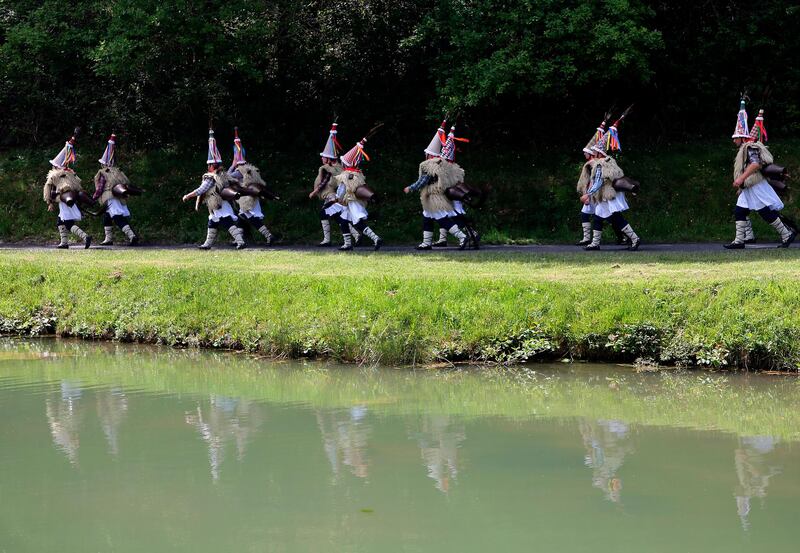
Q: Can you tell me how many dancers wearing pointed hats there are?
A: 12